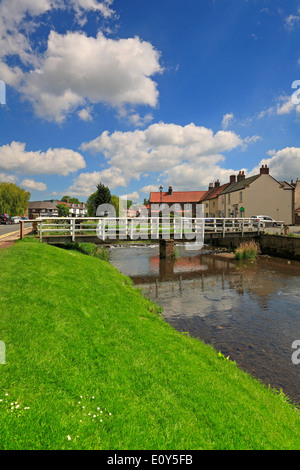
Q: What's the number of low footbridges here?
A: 1